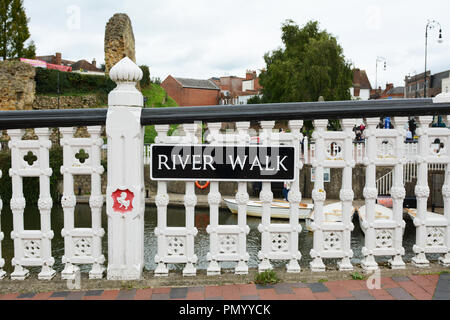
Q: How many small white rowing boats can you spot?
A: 4